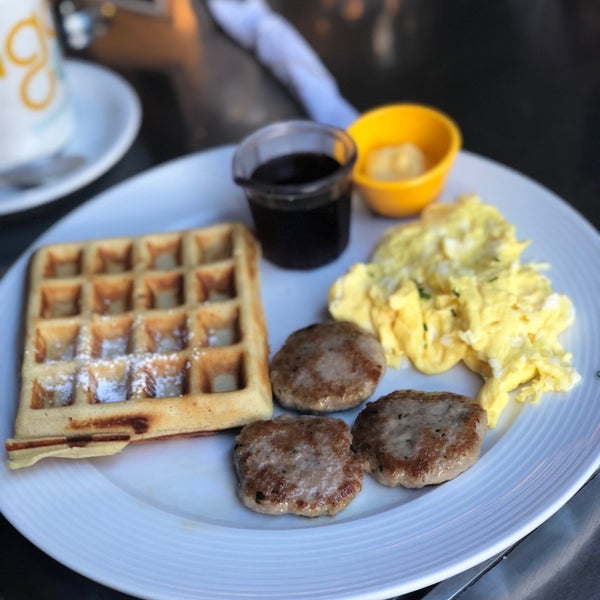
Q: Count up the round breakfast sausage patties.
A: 3